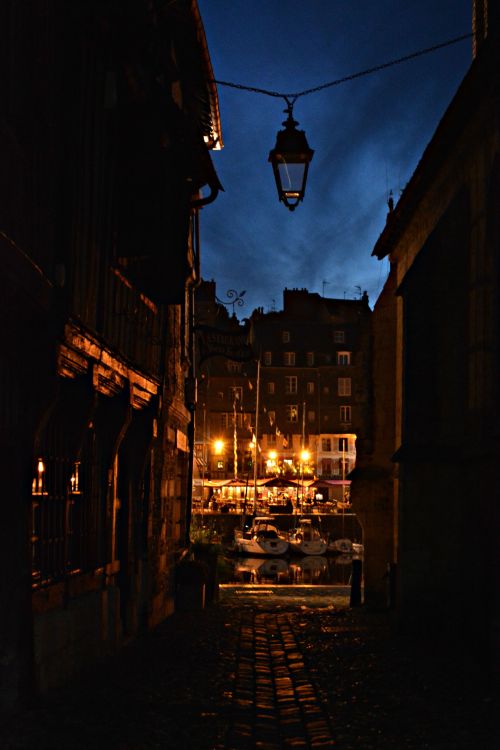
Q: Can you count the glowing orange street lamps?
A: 3